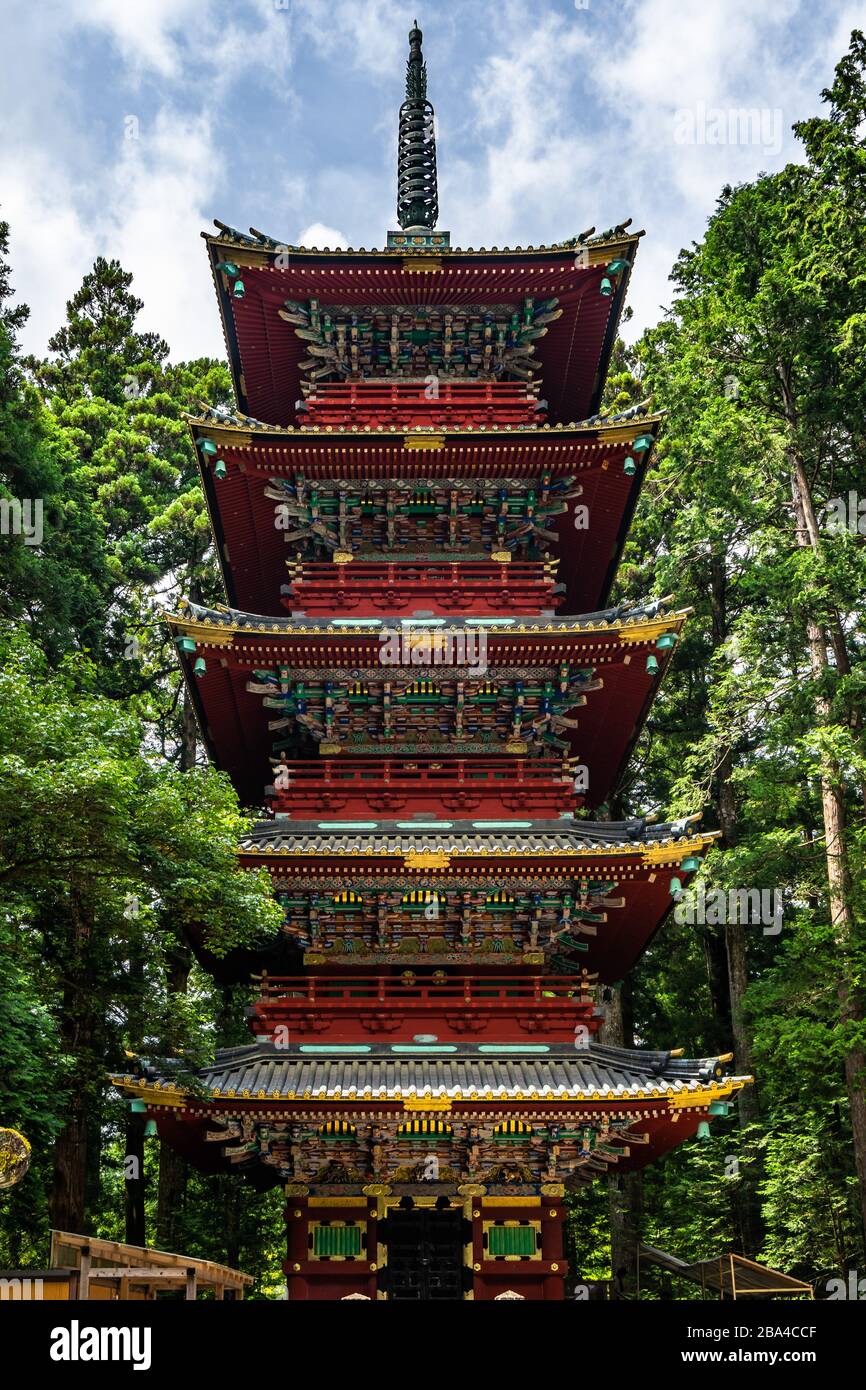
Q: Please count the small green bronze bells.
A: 9